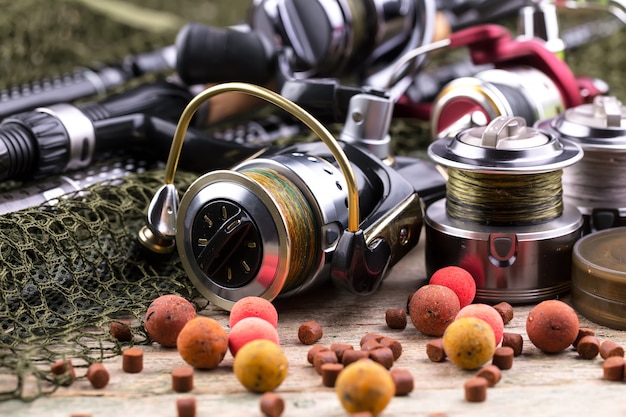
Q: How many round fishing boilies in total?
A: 11